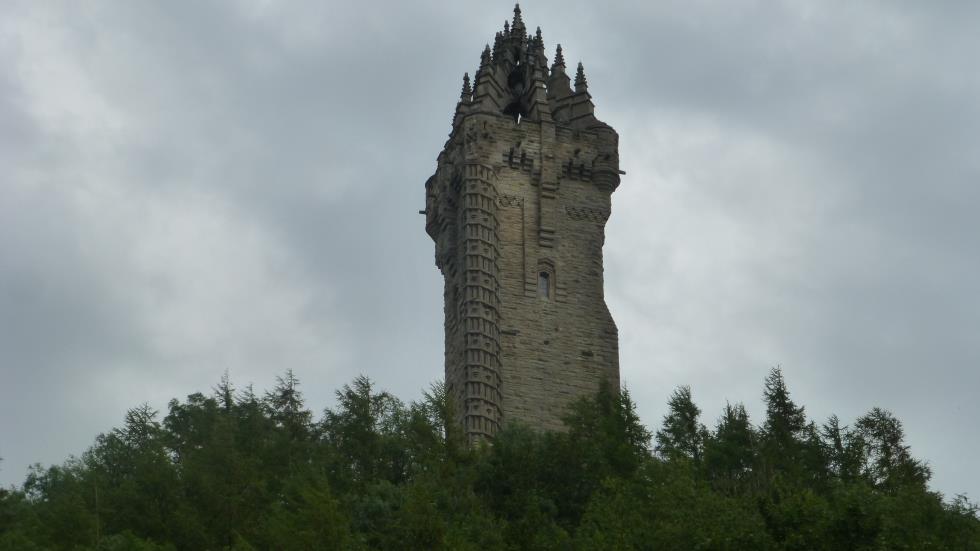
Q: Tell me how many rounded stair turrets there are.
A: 1